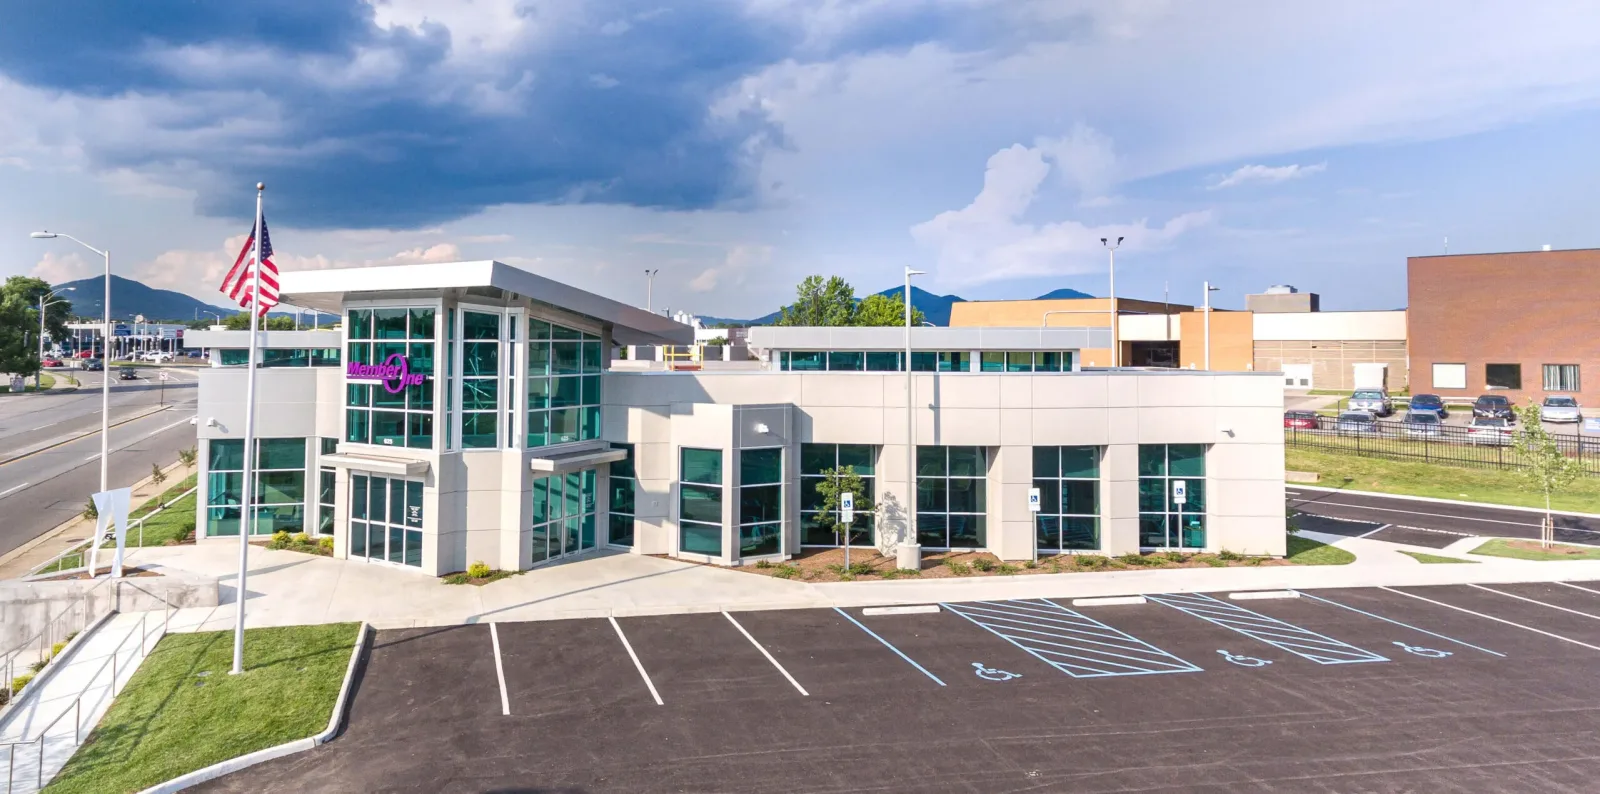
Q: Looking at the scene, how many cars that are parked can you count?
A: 8